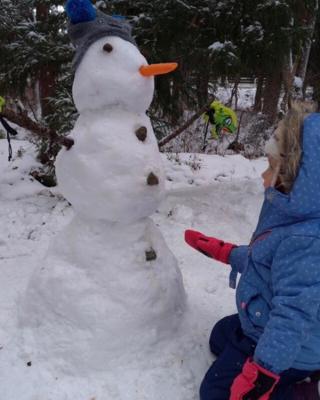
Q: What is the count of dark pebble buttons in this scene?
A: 3